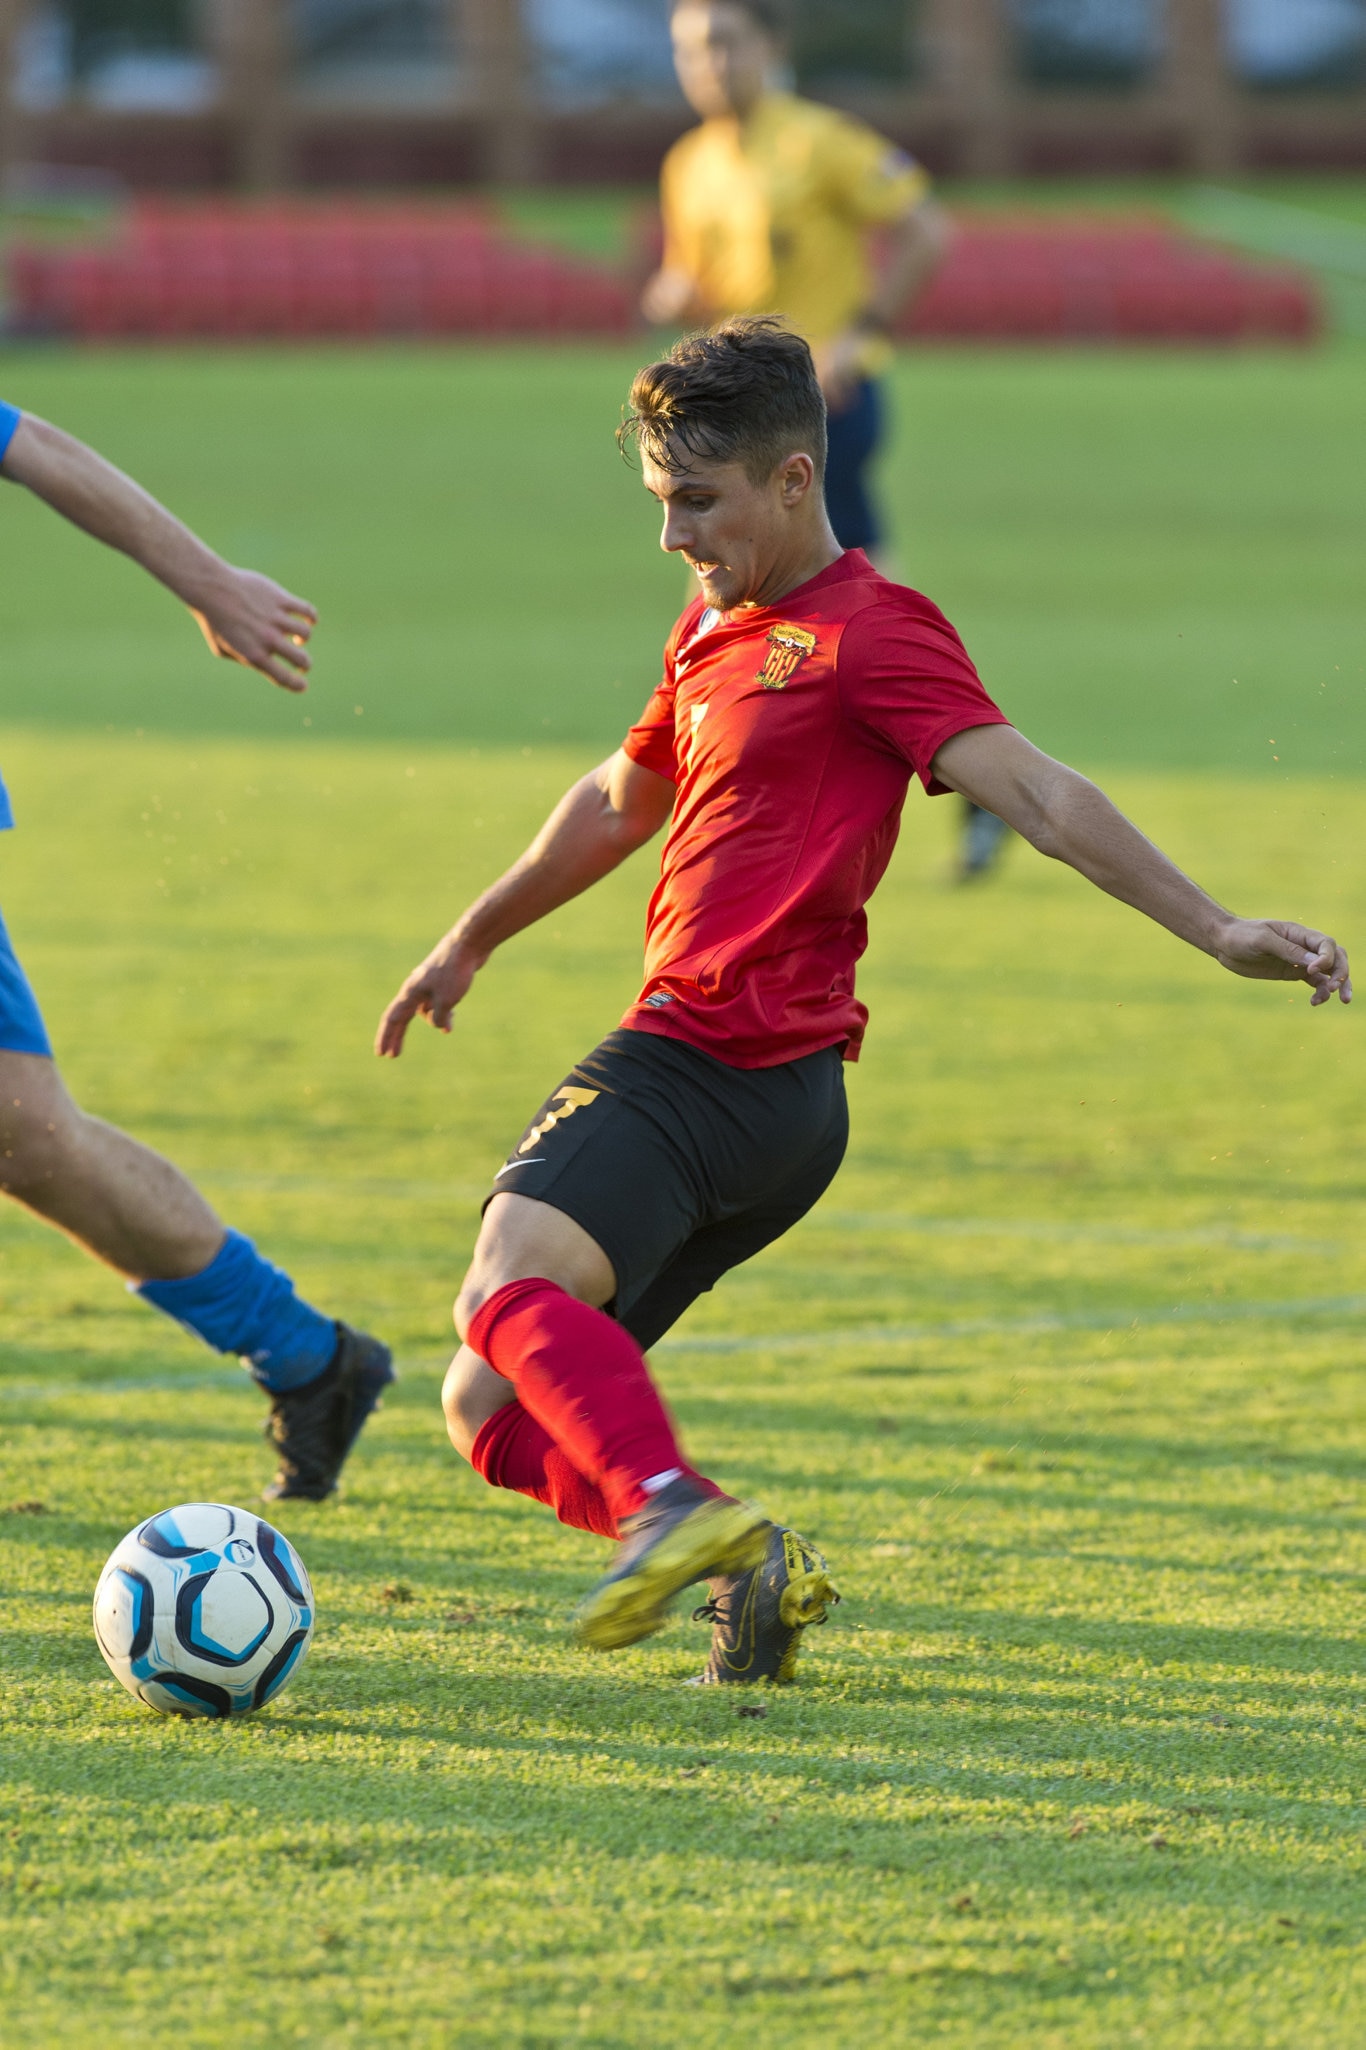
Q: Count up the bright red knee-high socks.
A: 2